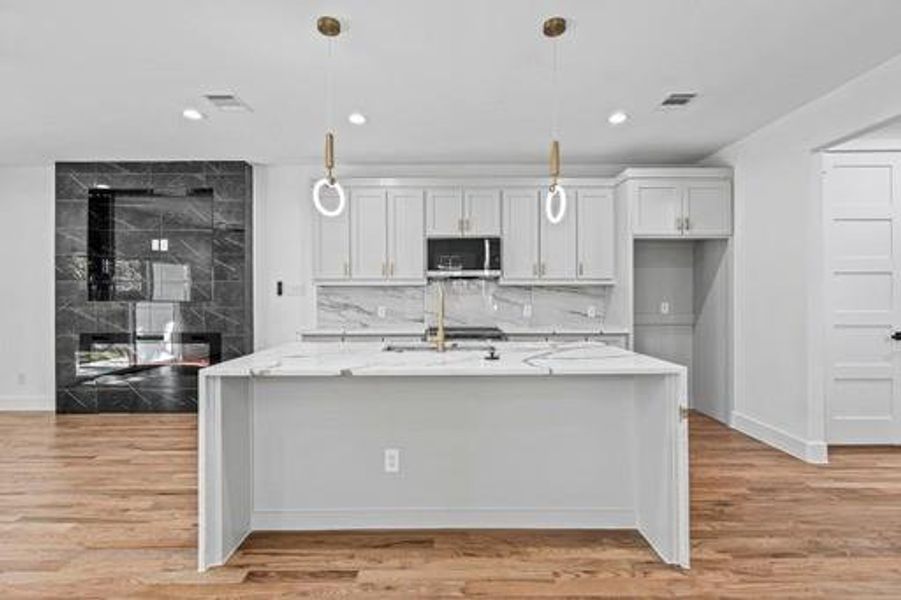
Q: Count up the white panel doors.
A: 1